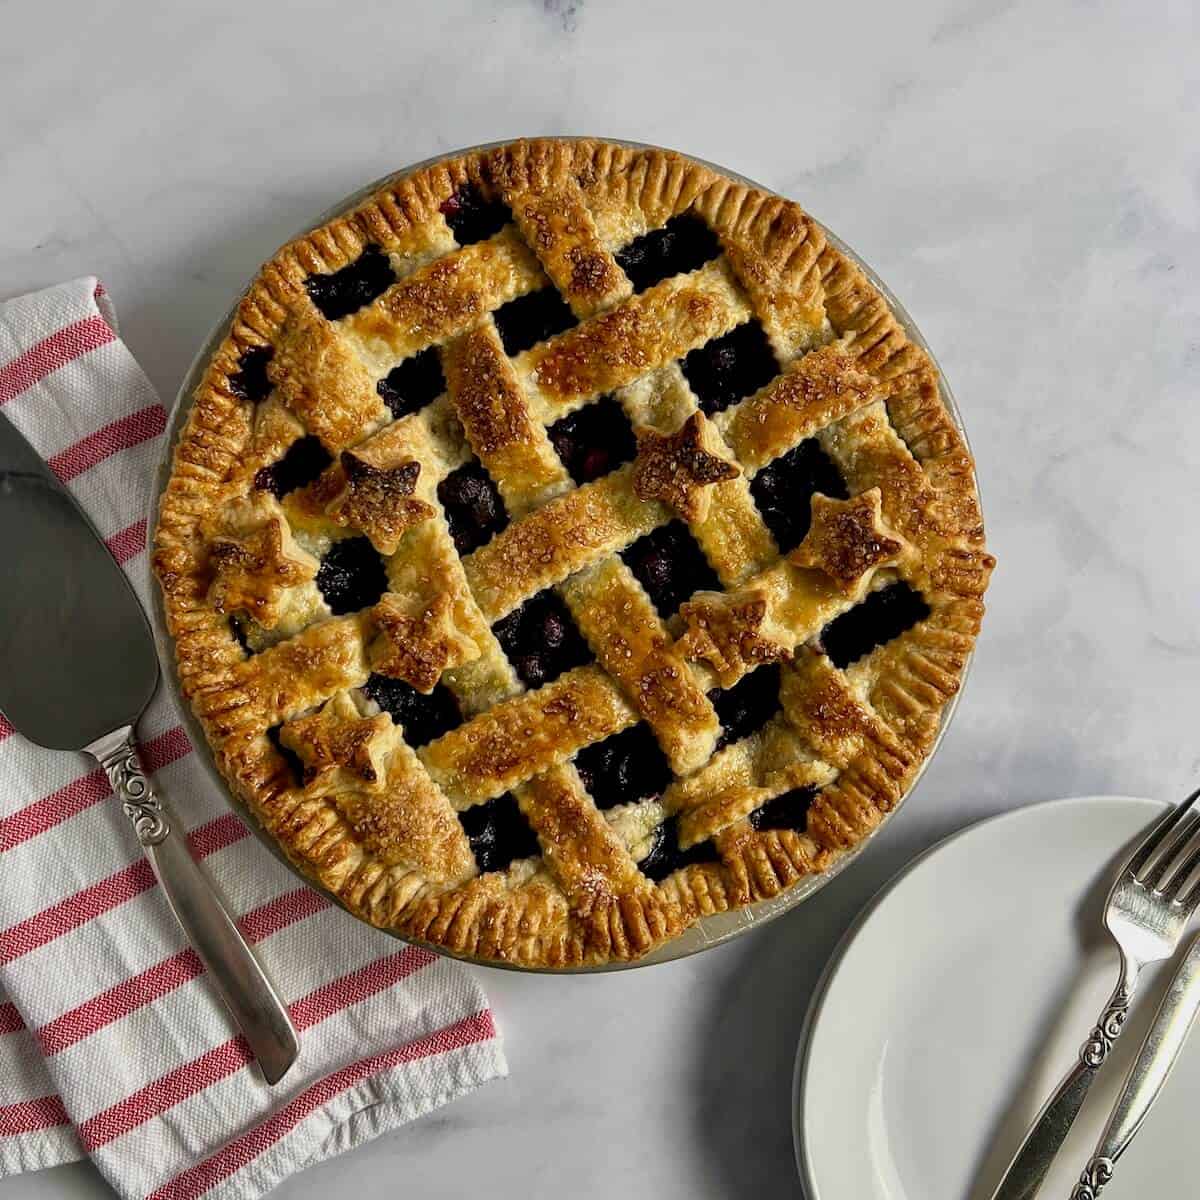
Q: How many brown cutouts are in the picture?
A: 7